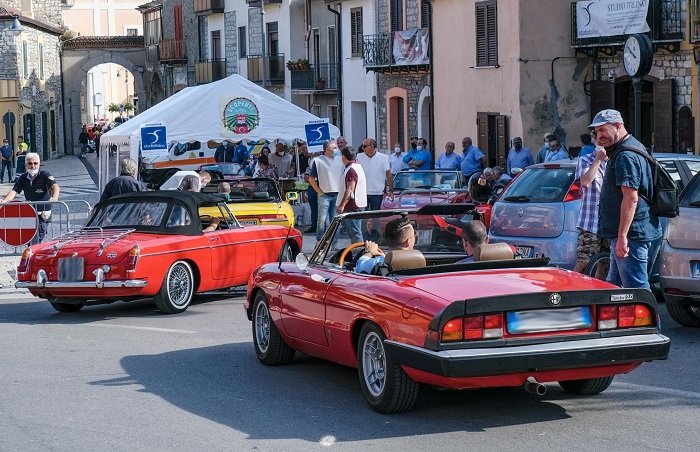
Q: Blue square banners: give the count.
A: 2